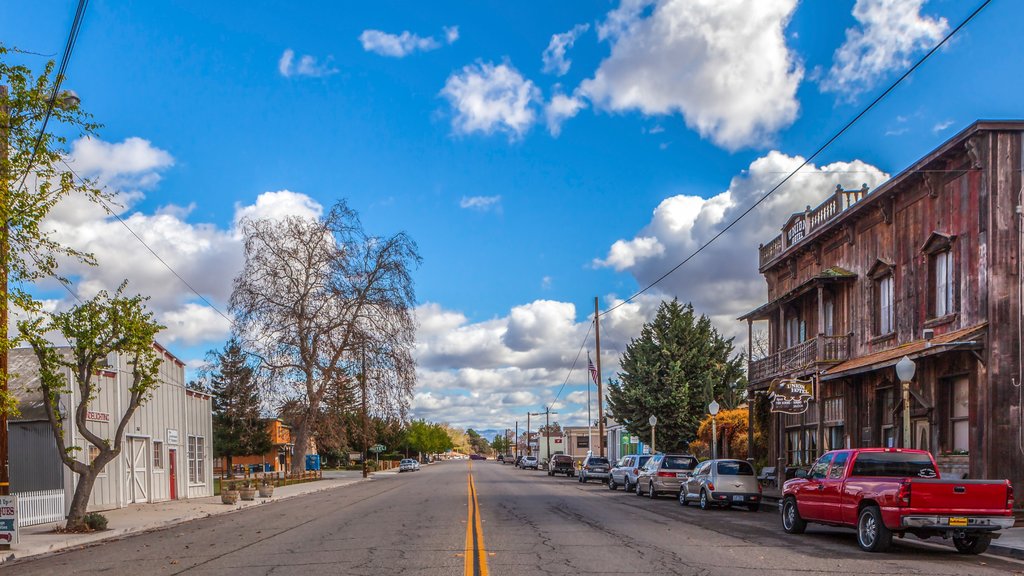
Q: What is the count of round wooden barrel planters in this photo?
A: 3